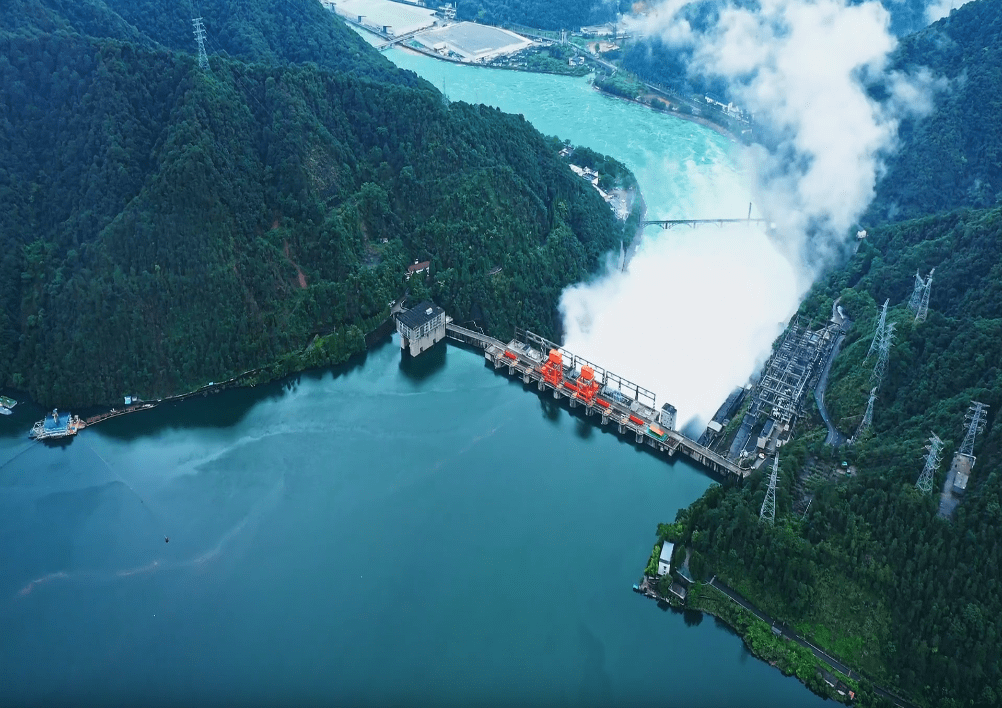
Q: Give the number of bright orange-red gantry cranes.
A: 2